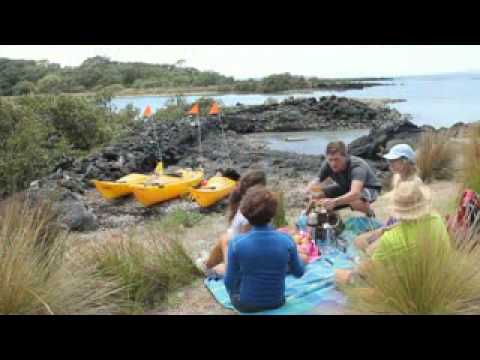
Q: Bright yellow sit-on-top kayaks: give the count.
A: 3